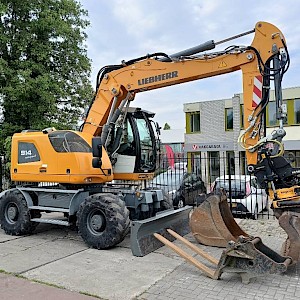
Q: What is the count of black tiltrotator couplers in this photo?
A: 1